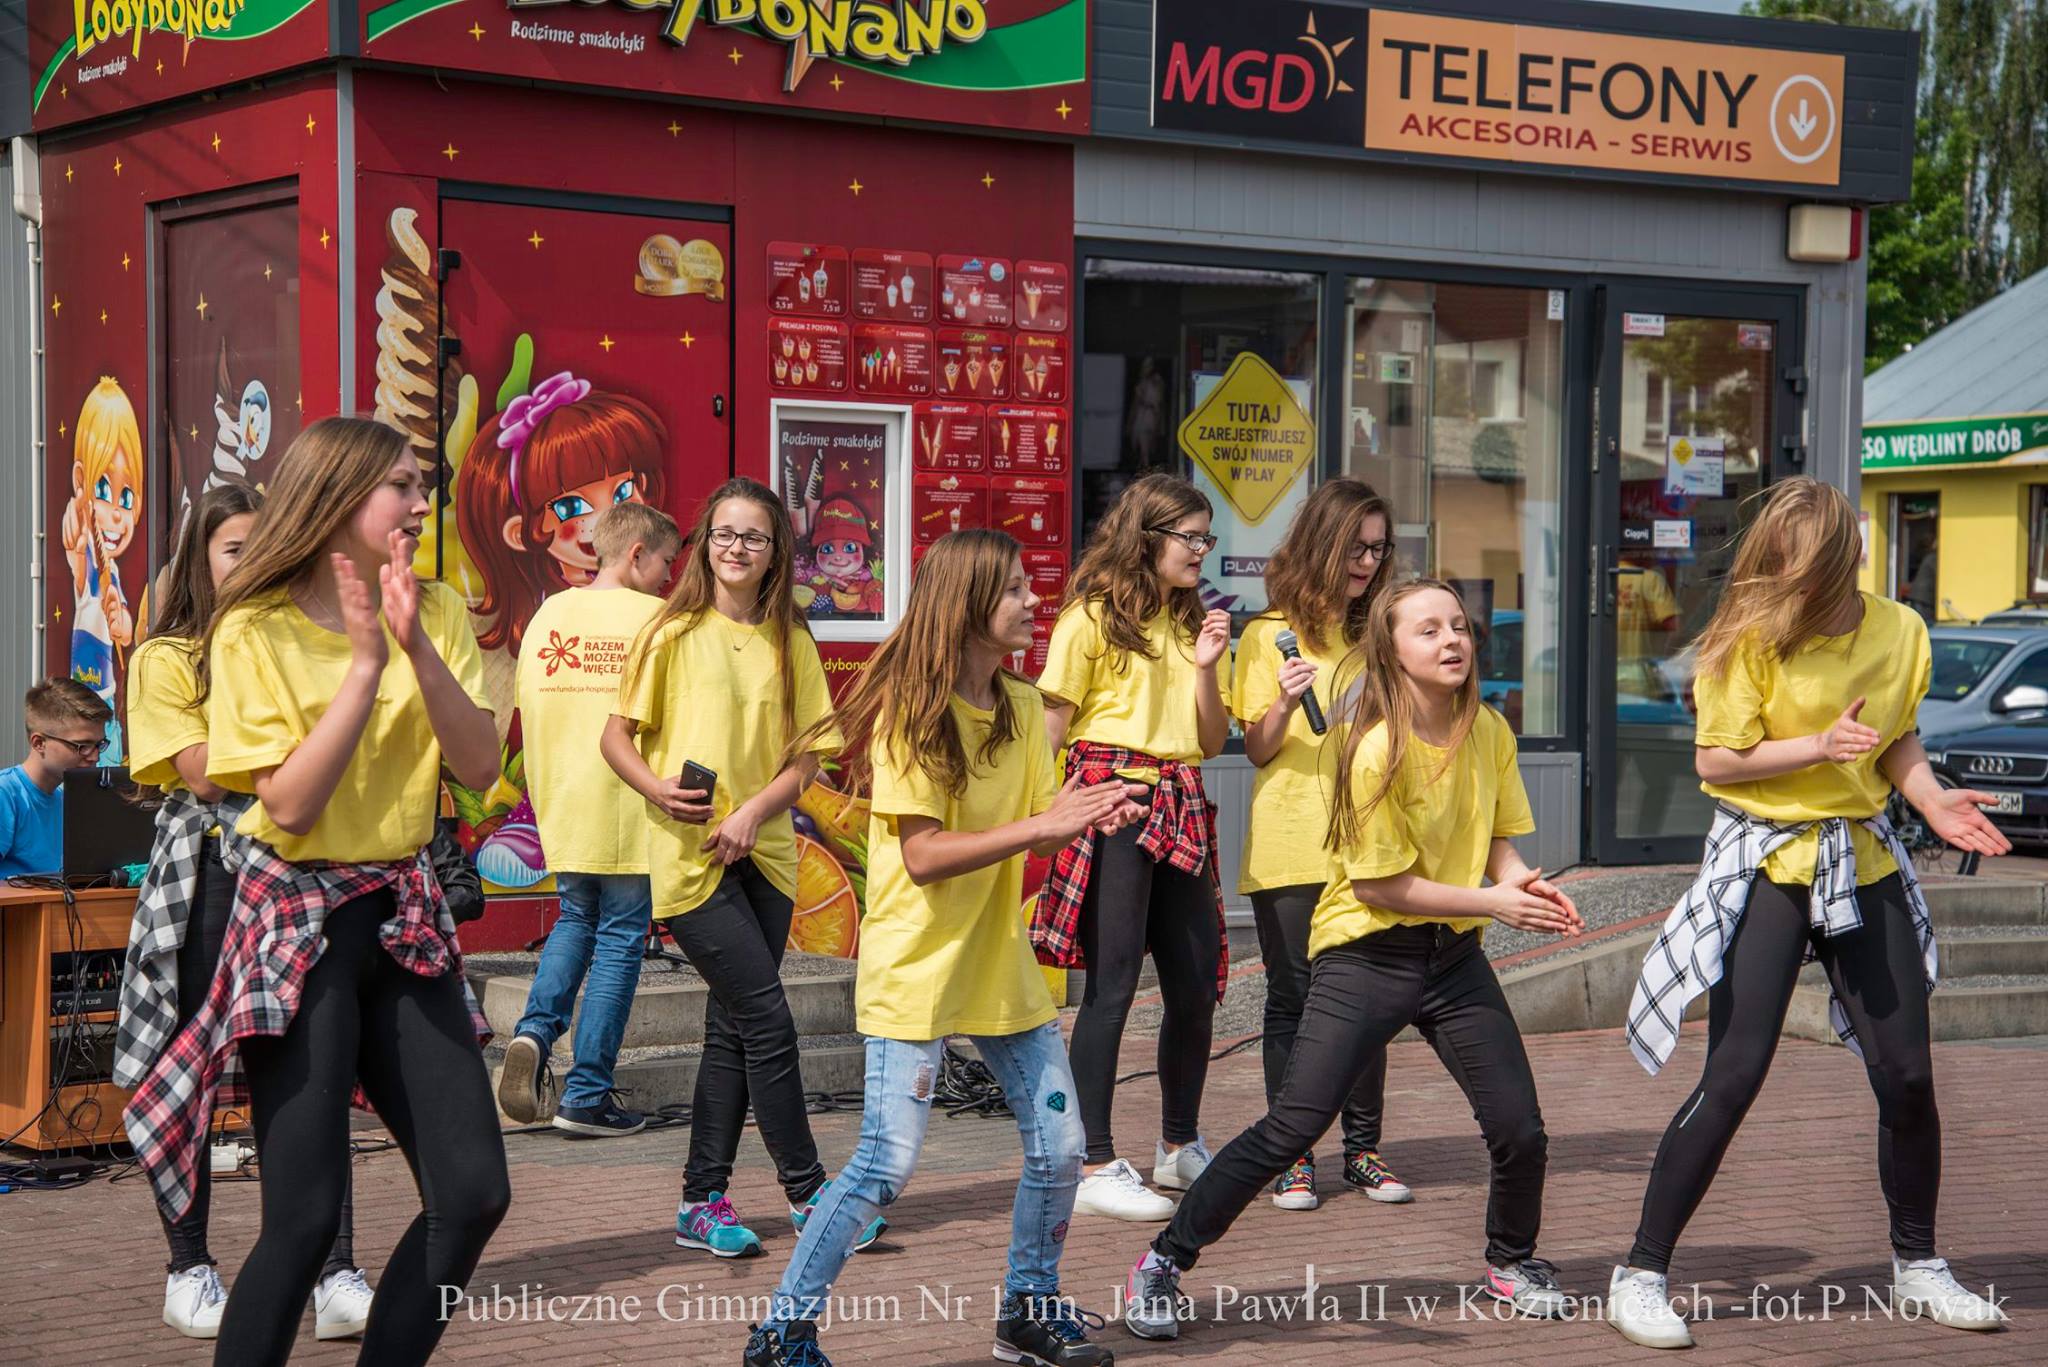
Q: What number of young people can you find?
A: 10